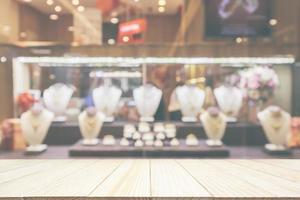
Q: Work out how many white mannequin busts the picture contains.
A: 9